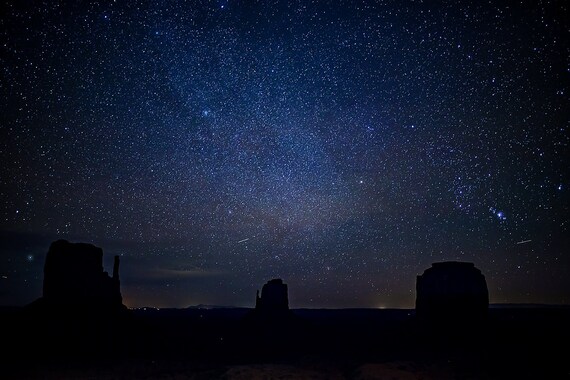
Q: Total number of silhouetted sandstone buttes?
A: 3